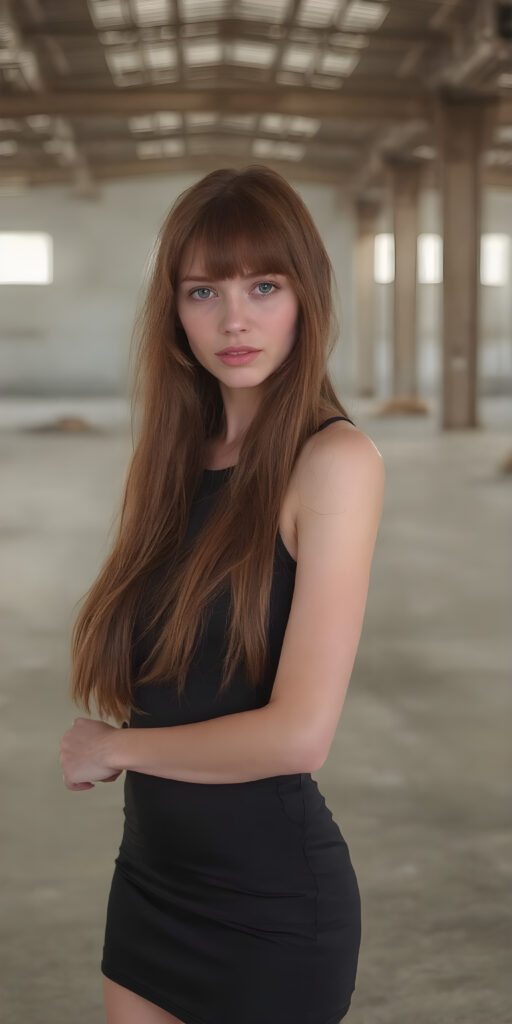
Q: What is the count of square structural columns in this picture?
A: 3